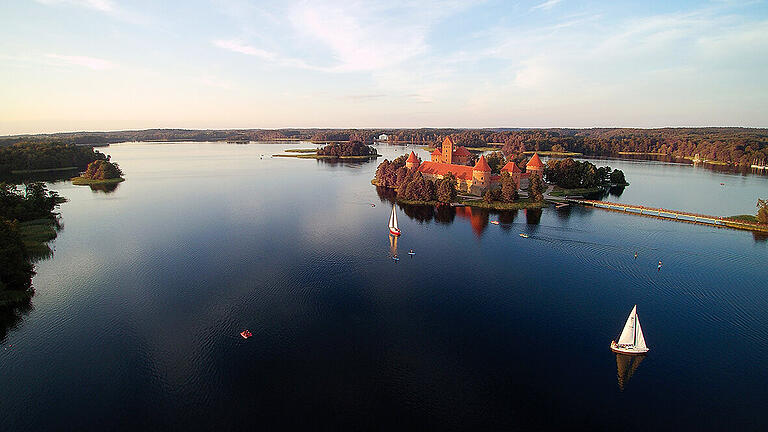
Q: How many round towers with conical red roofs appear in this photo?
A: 3